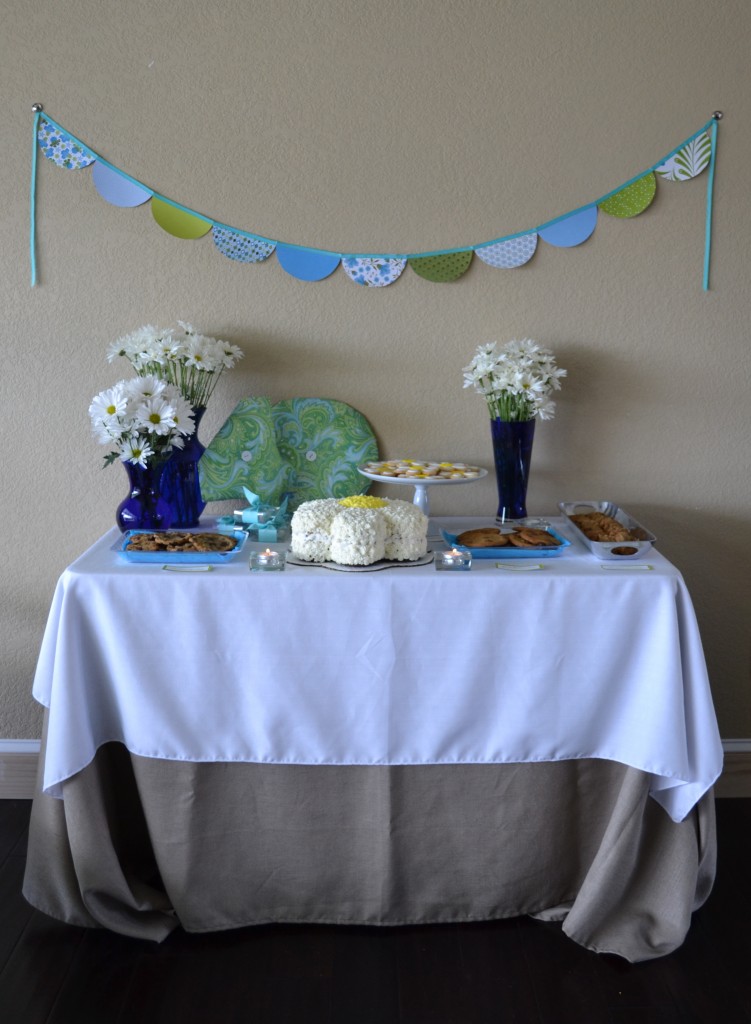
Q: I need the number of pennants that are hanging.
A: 11